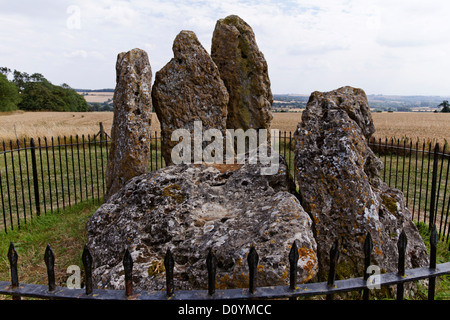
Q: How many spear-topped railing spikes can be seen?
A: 12